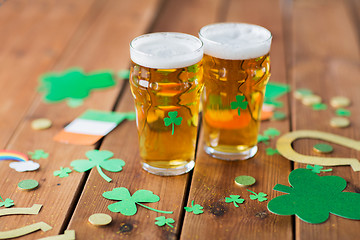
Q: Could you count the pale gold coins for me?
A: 5